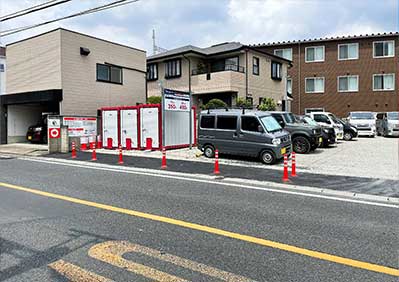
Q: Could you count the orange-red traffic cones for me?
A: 7